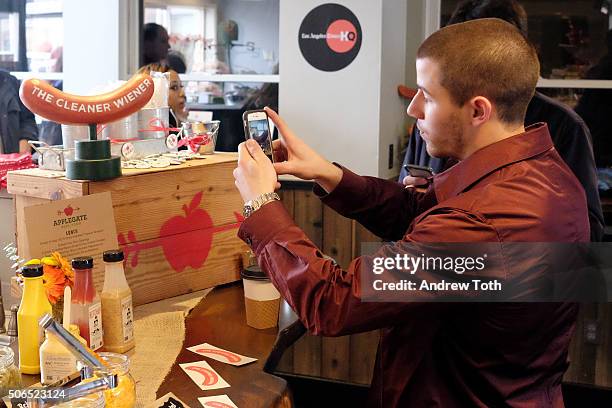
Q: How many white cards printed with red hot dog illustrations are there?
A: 3